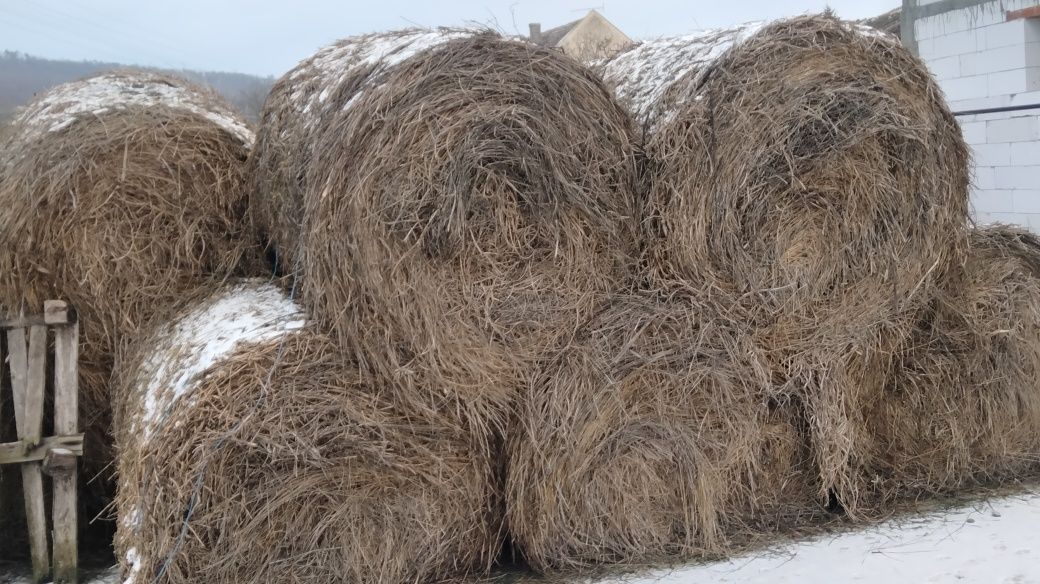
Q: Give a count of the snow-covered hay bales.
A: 4